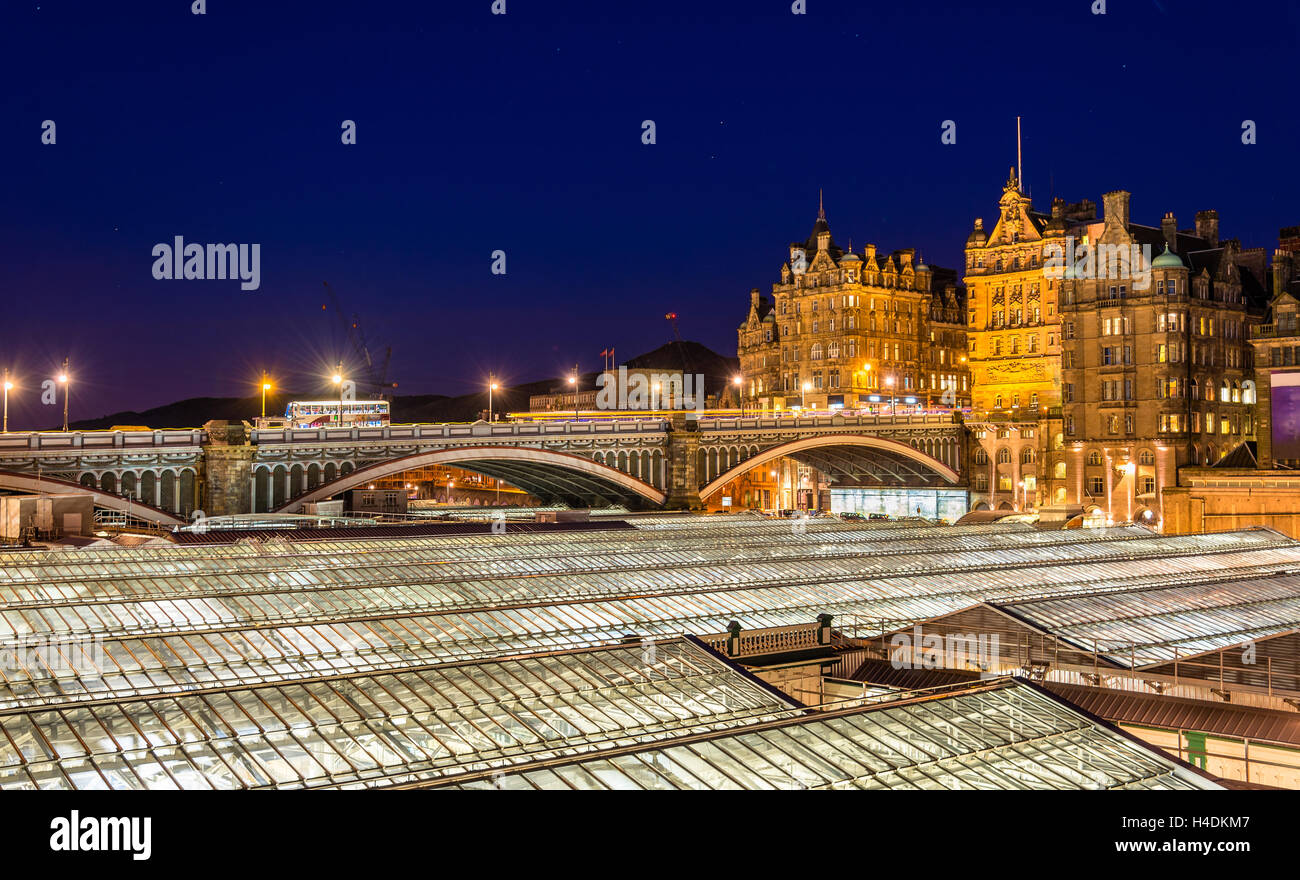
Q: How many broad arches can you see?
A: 3